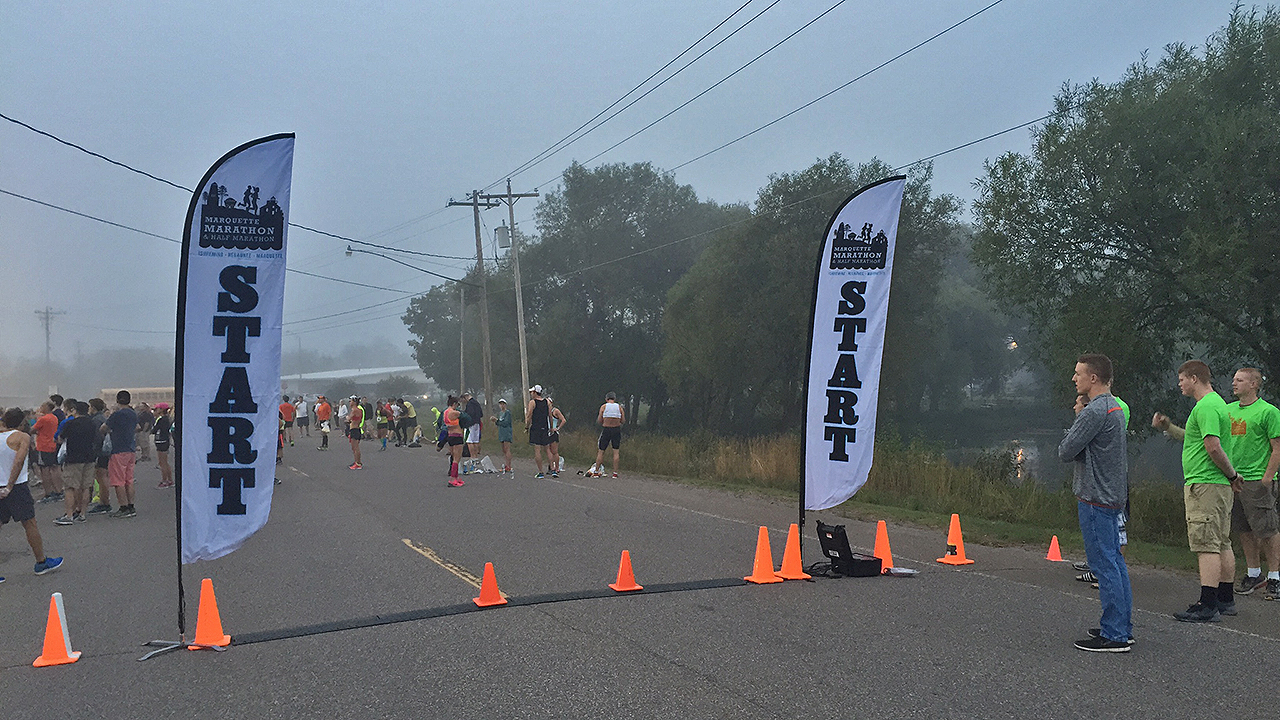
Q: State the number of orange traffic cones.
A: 9